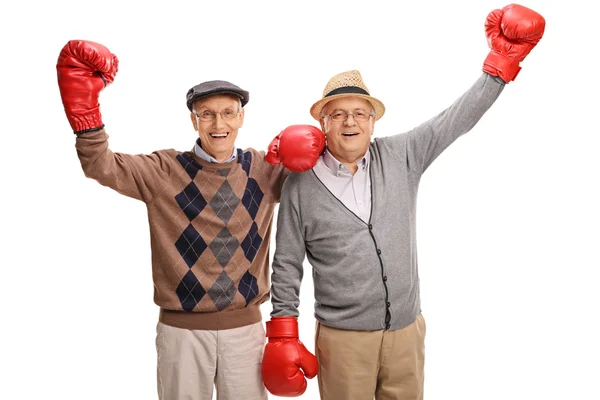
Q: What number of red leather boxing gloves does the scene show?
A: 4